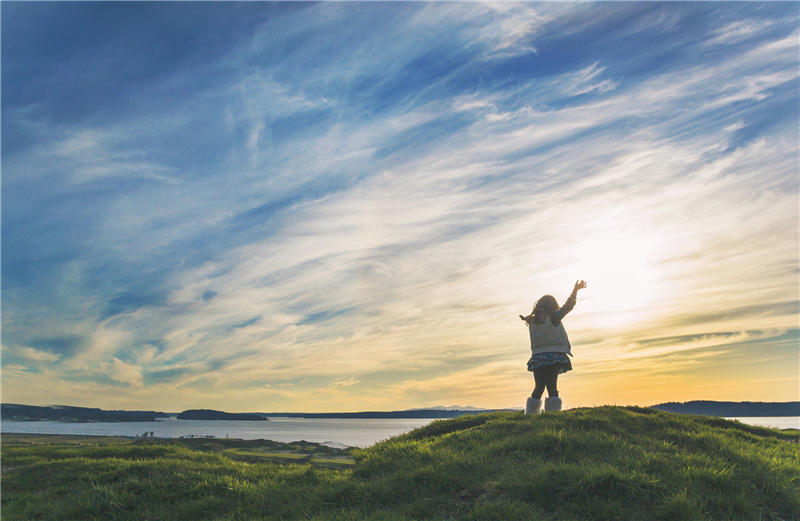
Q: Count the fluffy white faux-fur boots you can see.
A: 2